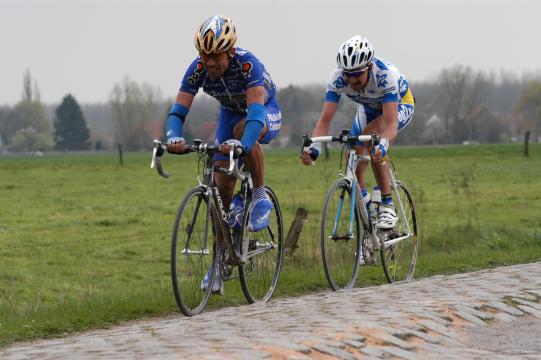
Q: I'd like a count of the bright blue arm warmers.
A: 2